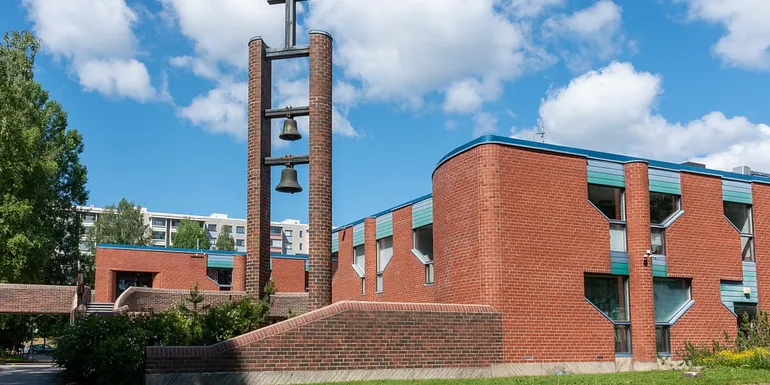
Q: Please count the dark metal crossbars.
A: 3